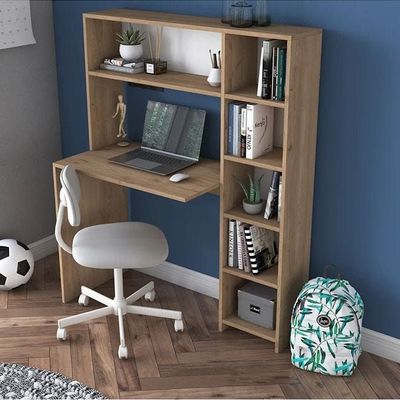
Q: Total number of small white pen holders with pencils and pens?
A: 1